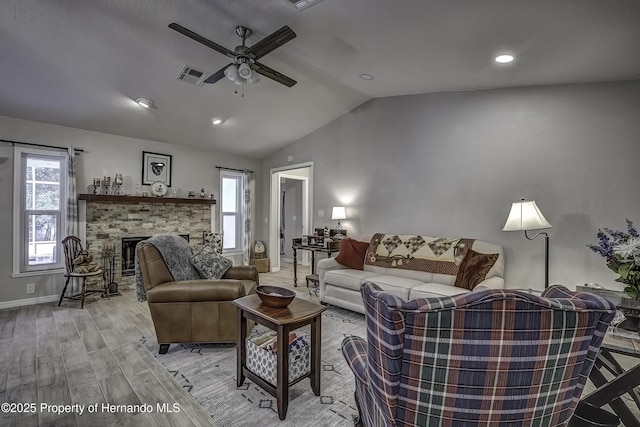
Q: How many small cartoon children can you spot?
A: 0